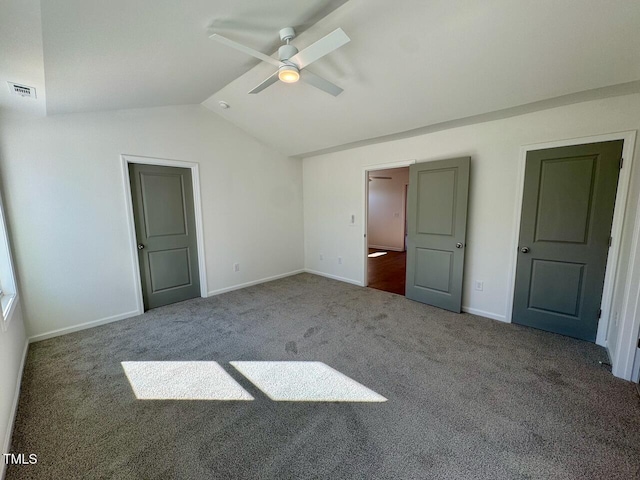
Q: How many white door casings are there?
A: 3